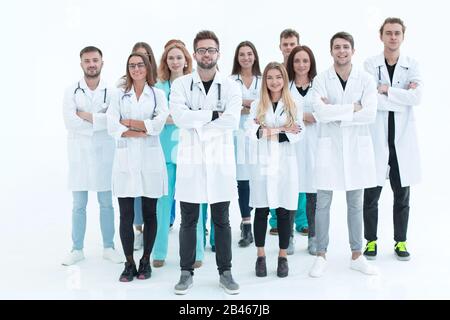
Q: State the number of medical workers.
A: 12